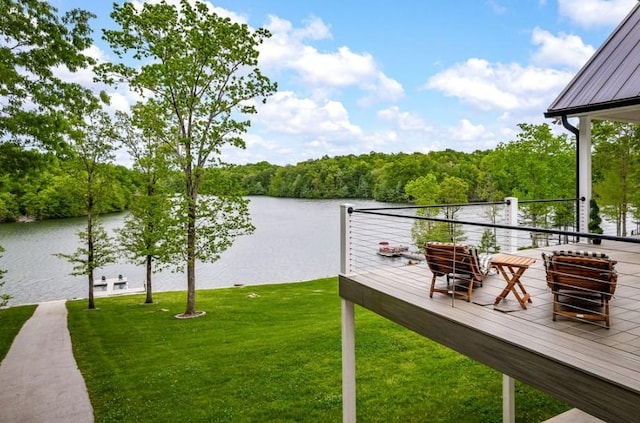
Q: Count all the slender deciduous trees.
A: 3